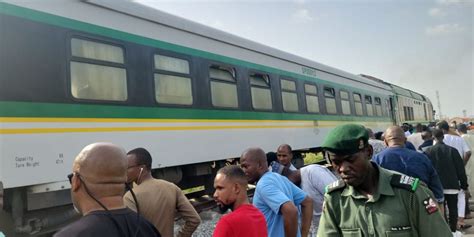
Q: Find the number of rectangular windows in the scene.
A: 11